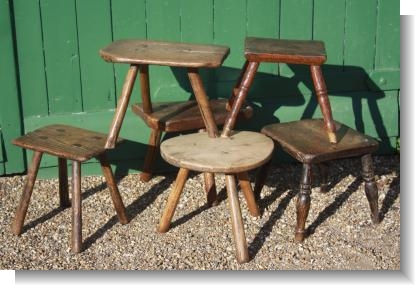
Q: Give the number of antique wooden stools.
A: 6